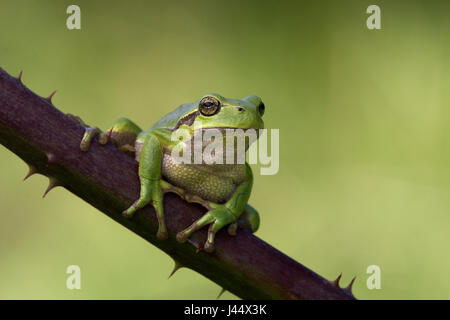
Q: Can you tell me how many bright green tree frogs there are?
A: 1